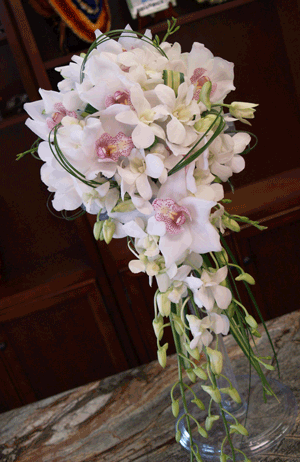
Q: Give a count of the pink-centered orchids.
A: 5